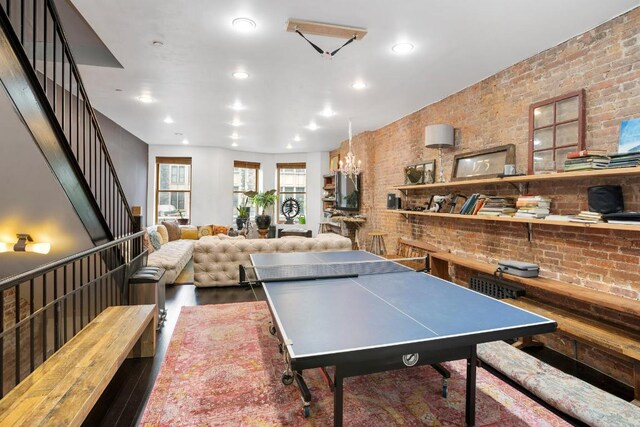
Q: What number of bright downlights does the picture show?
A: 15